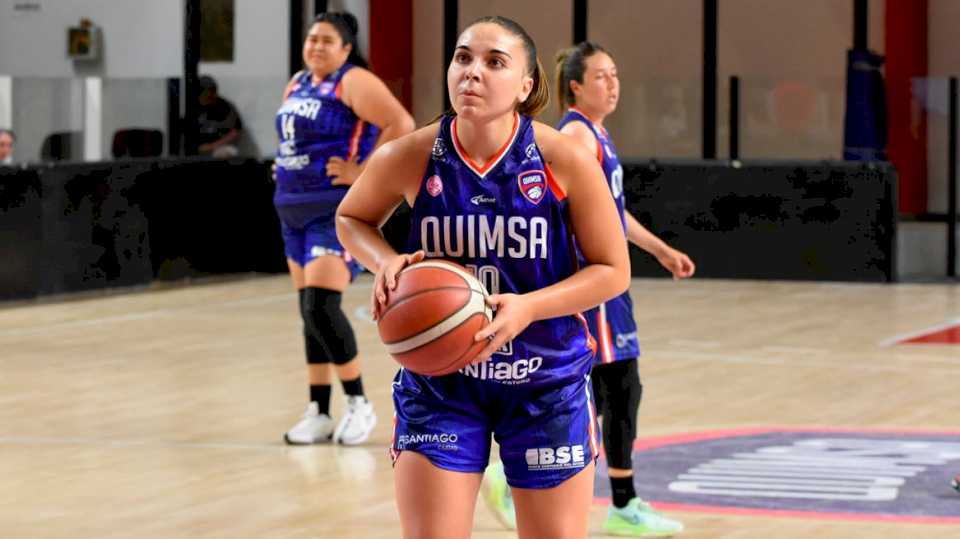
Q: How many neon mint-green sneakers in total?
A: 2